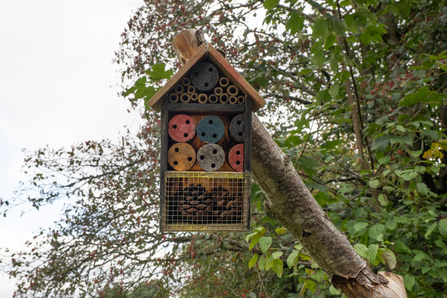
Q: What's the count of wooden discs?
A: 7